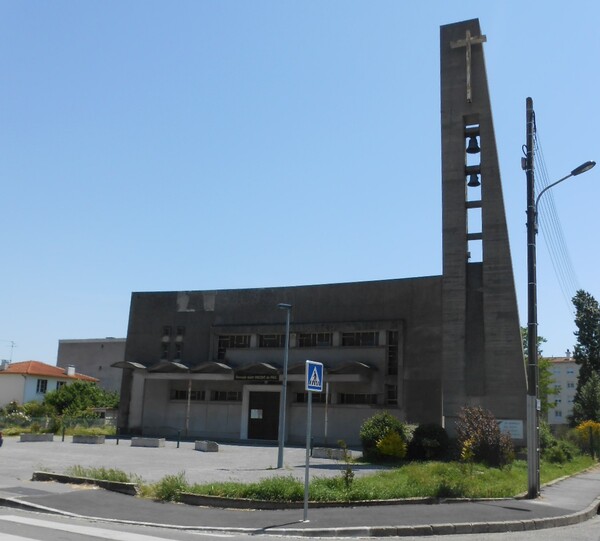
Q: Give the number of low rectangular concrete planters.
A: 5